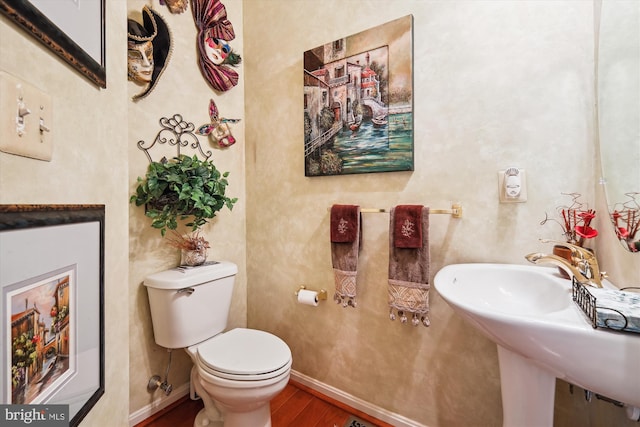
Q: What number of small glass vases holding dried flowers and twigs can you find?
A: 1